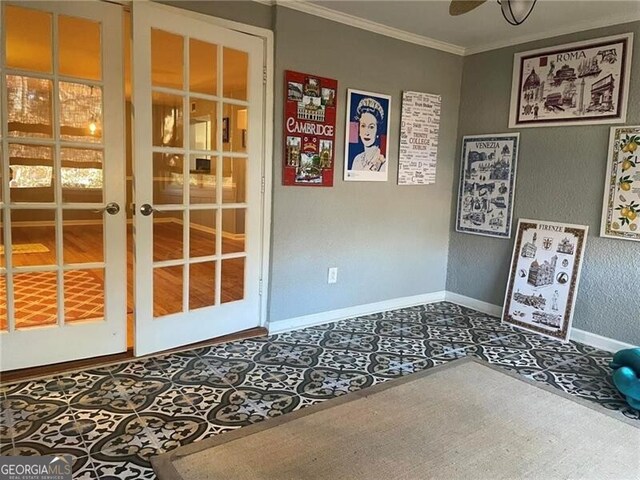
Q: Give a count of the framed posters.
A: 7